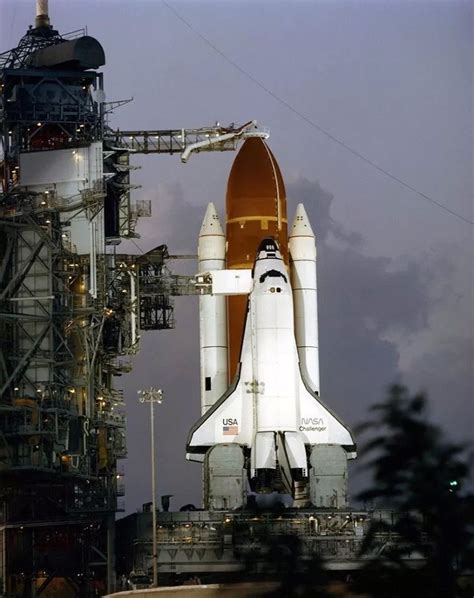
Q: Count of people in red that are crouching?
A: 0